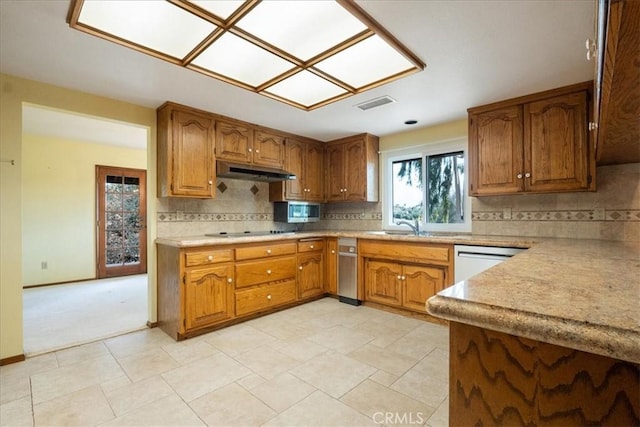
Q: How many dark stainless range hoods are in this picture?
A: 1